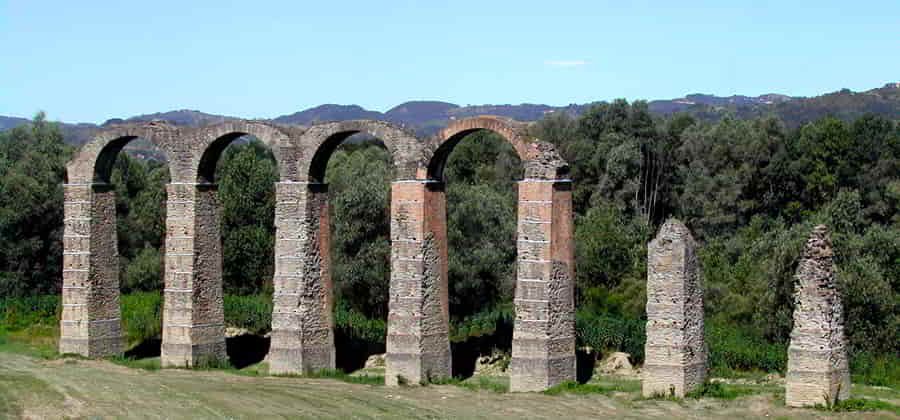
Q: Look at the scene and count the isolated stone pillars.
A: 2